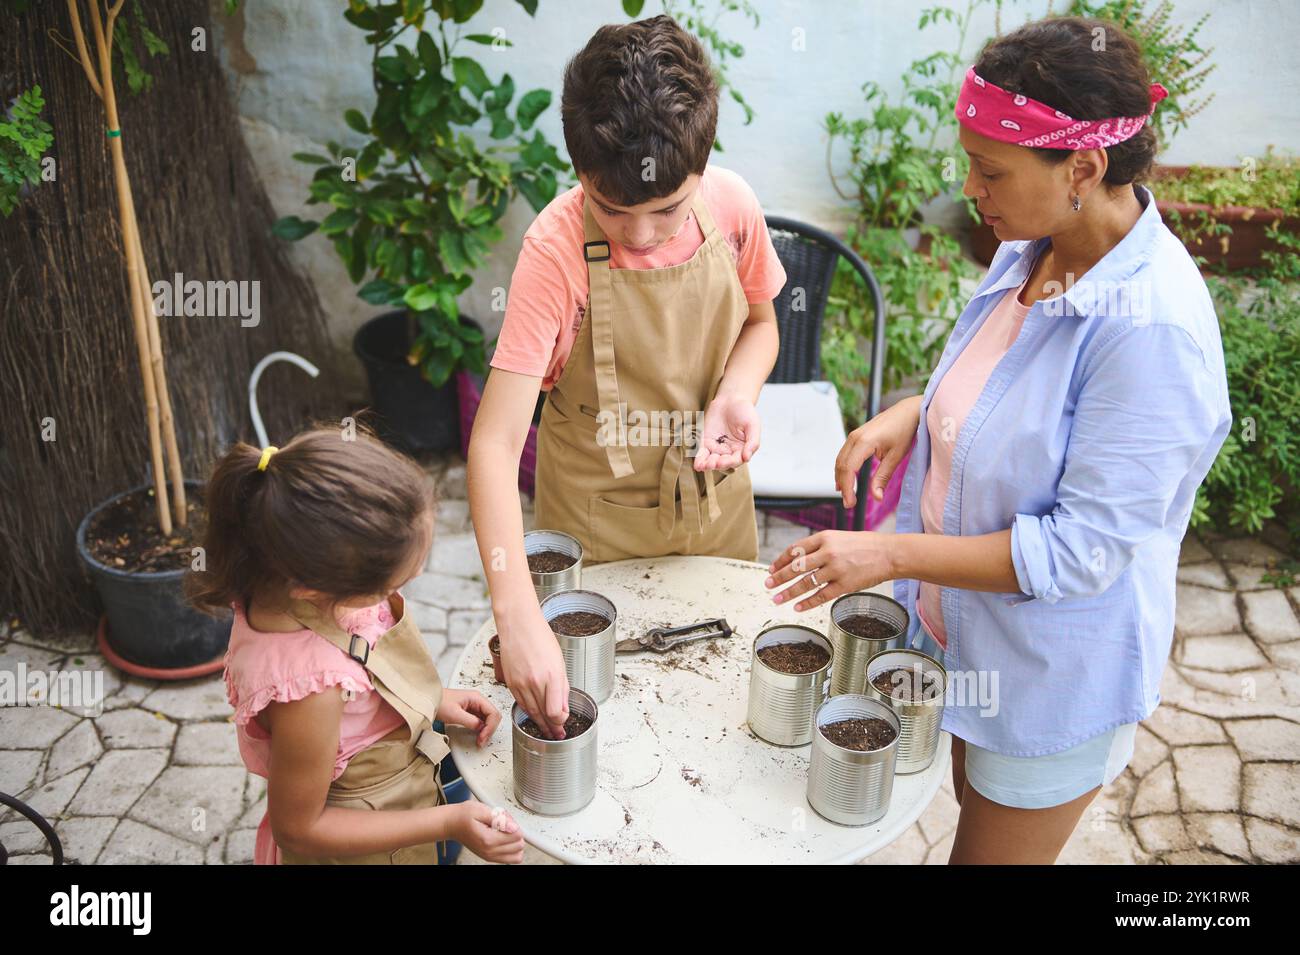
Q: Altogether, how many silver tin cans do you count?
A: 7